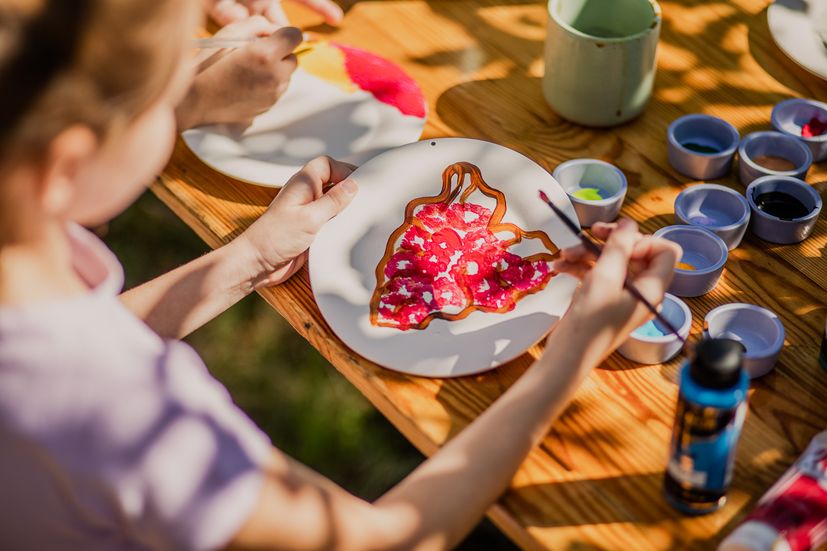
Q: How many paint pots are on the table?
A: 9